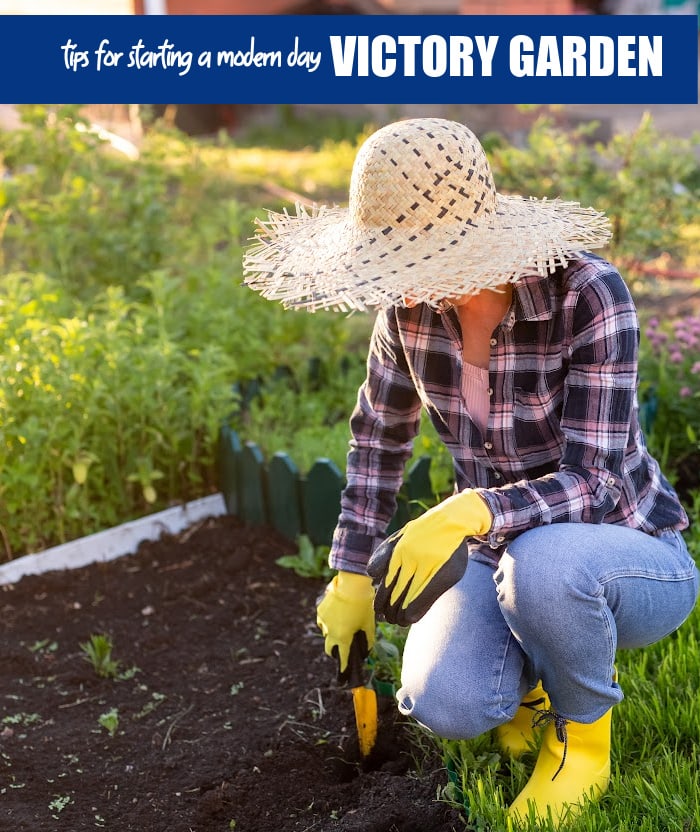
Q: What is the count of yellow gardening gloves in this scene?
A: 2